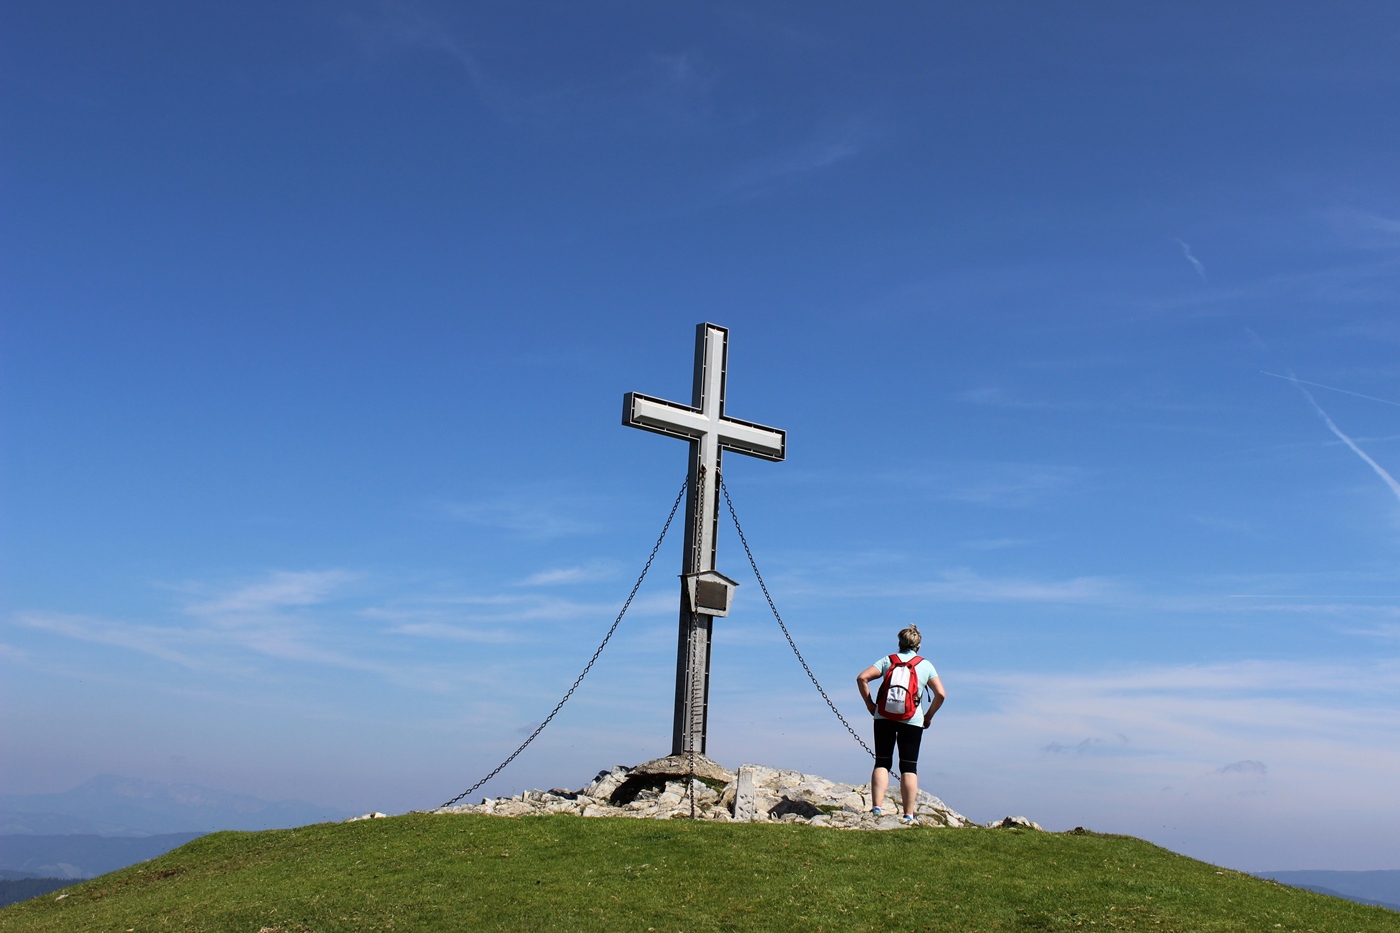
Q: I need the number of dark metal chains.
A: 3